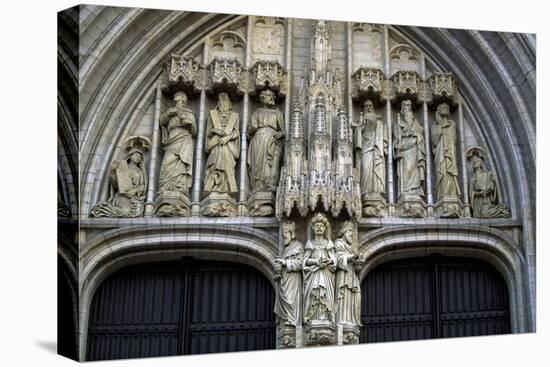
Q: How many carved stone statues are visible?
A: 11